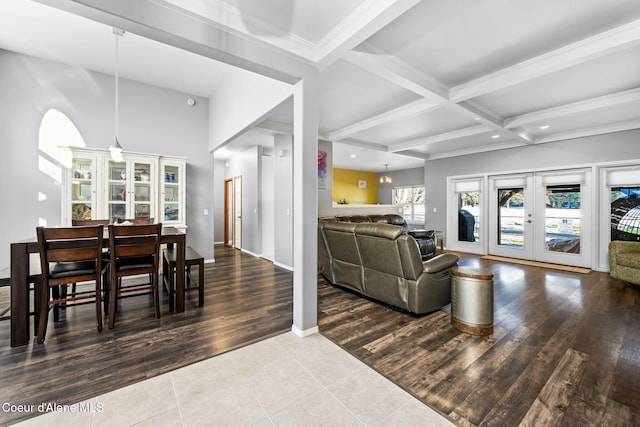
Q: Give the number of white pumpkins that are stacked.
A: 0